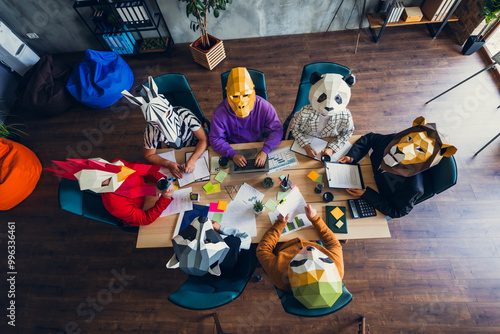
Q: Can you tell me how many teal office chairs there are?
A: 7